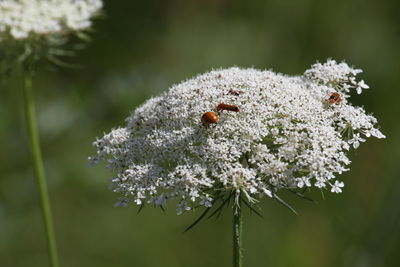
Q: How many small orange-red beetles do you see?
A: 3